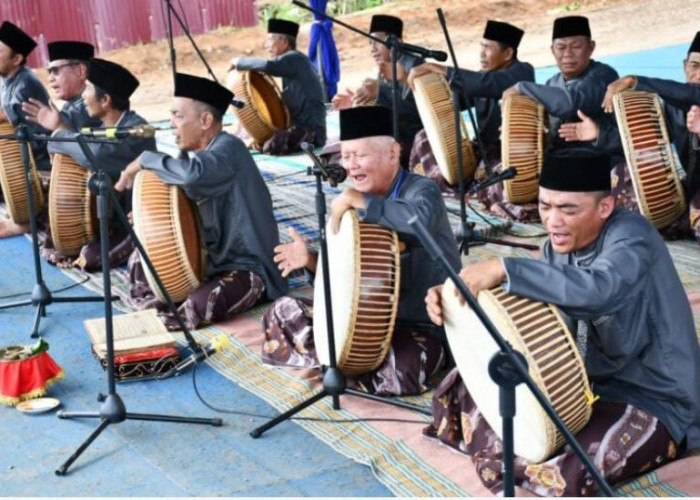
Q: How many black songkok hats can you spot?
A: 11